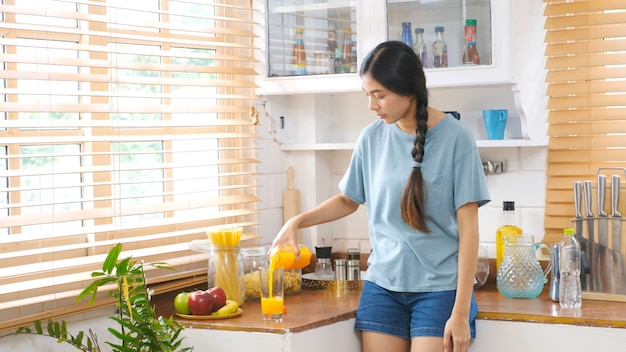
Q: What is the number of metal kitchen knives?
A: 4